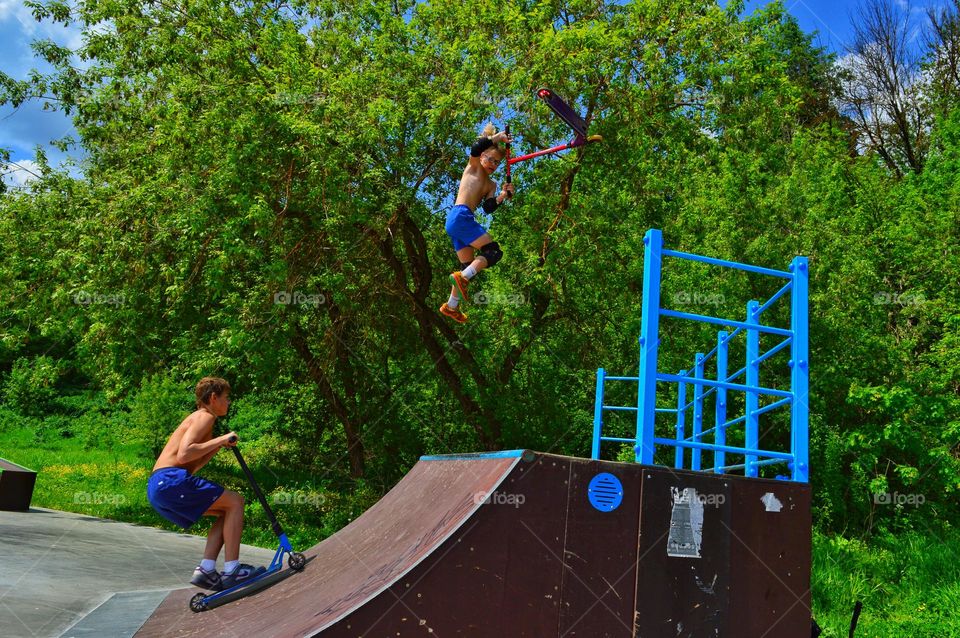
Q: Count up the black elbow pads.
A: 2